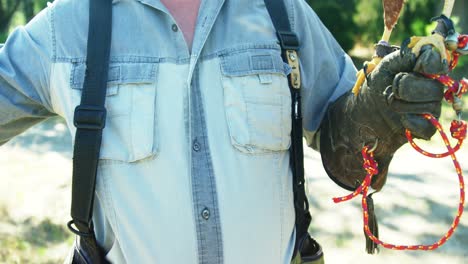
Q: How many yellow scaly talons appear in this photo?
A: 2